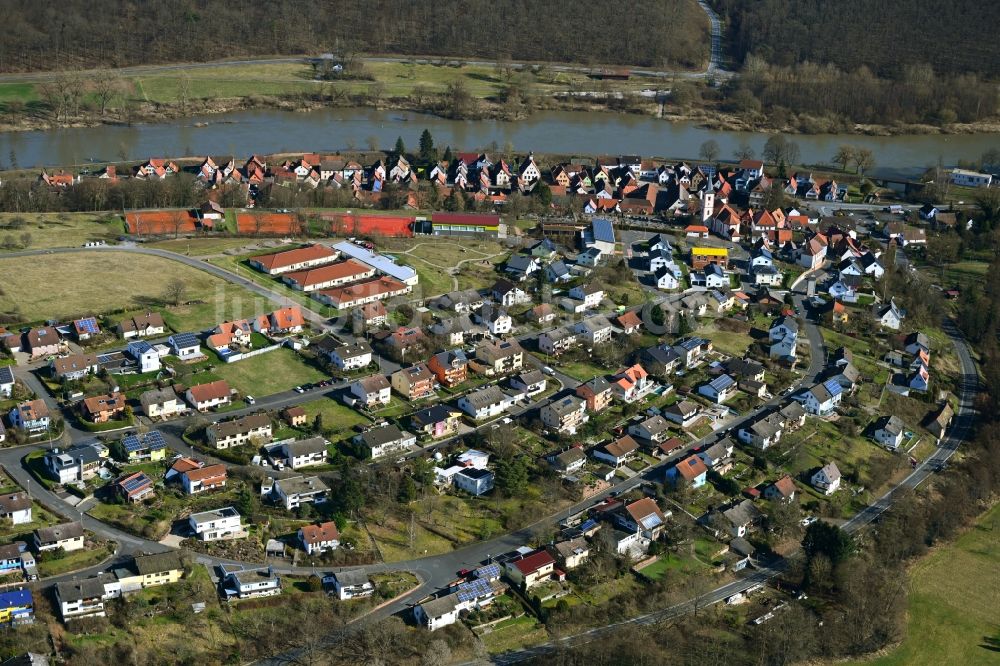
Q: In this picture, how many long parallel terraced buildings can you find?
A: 3